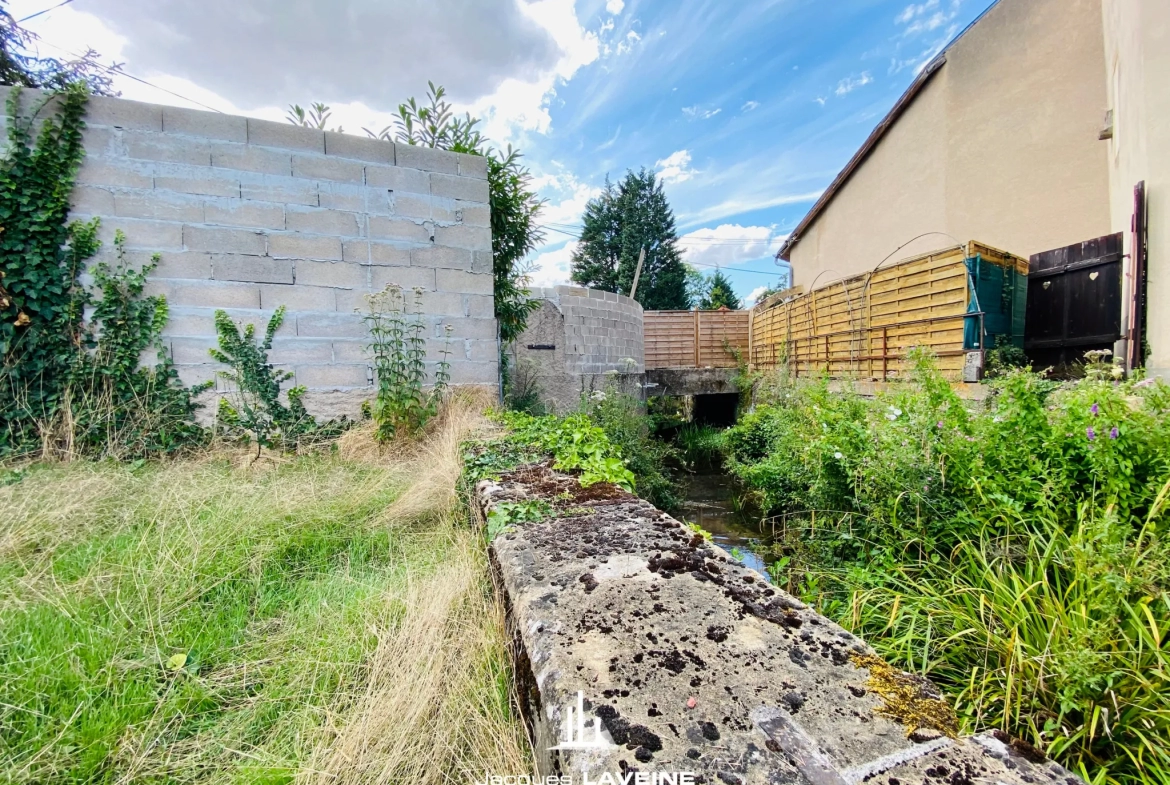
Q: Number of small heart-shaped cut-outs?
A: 2